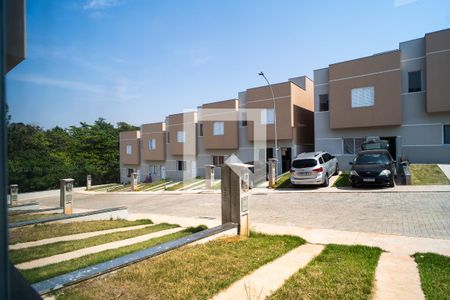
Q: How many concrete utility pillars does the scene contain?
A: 7